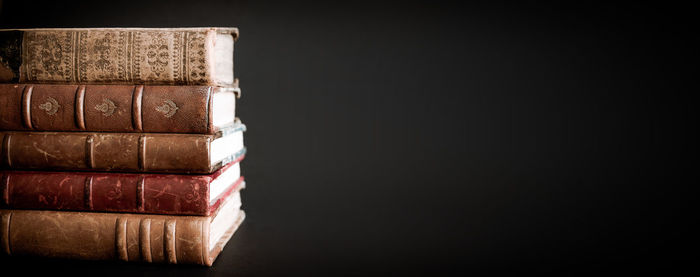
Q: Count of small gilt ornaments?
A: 3